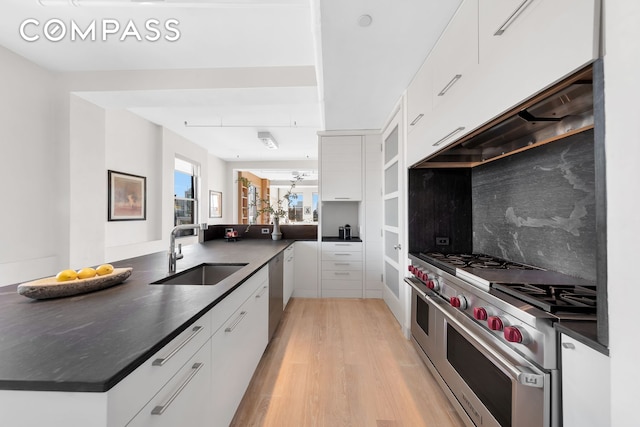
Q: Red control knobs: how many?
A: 9